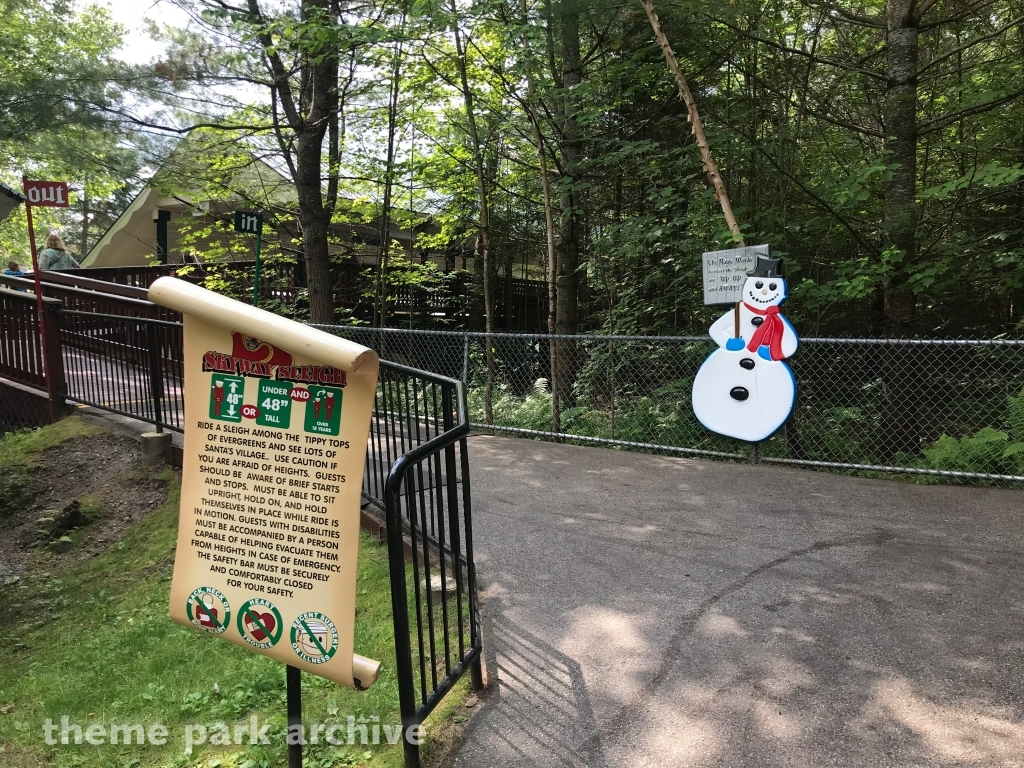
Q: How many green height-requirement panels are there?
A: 3